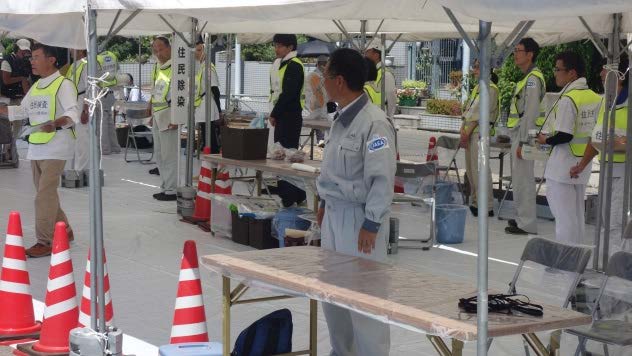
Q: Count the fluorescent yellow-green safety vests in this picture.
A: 12